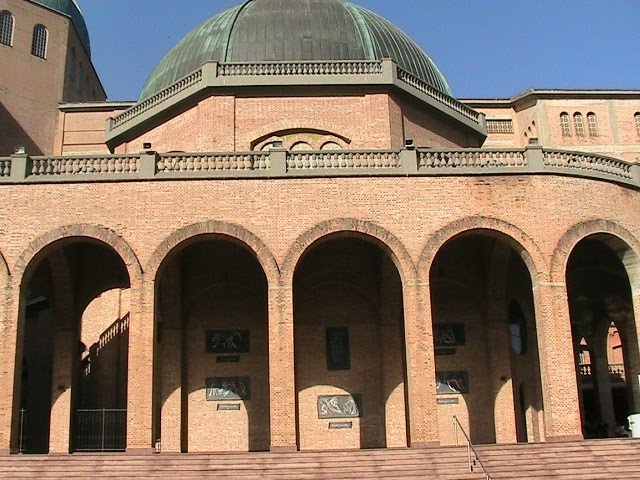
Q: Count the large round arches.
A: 5